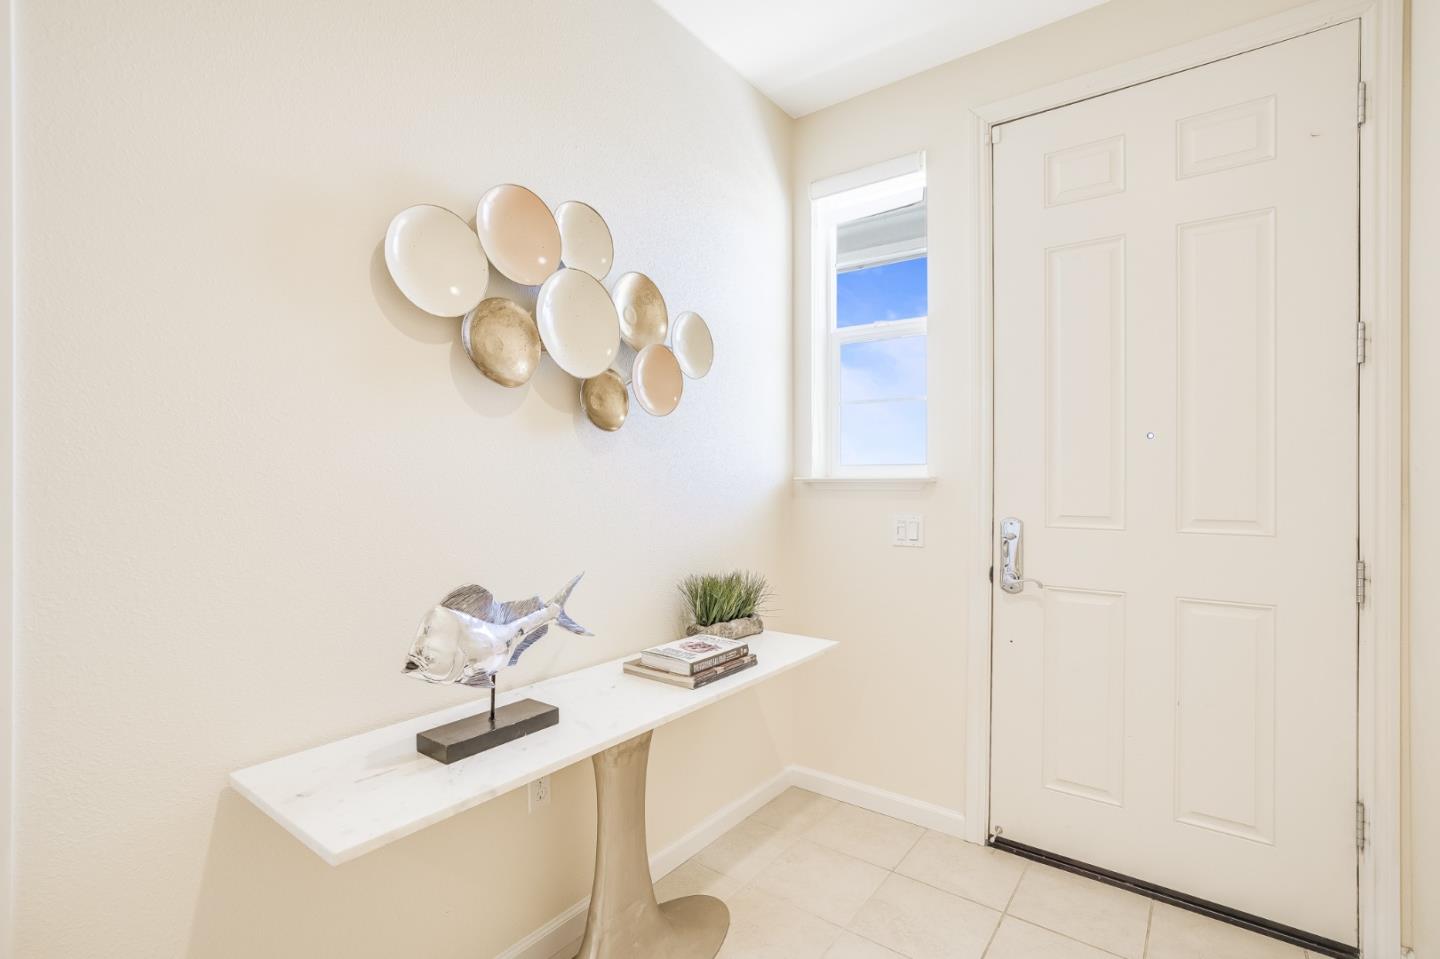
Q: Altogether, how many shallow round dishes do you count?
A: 9